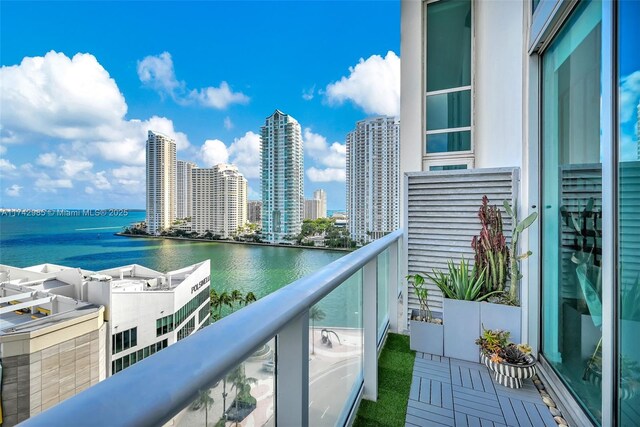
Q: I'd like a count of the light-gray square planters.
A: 3